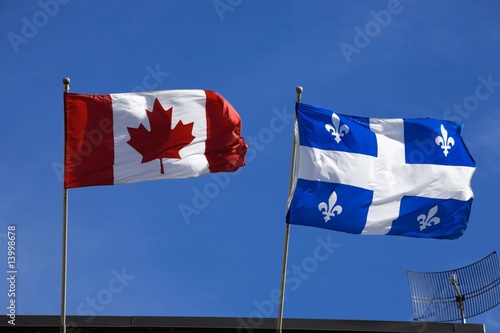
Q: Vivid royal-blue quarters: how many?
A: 4